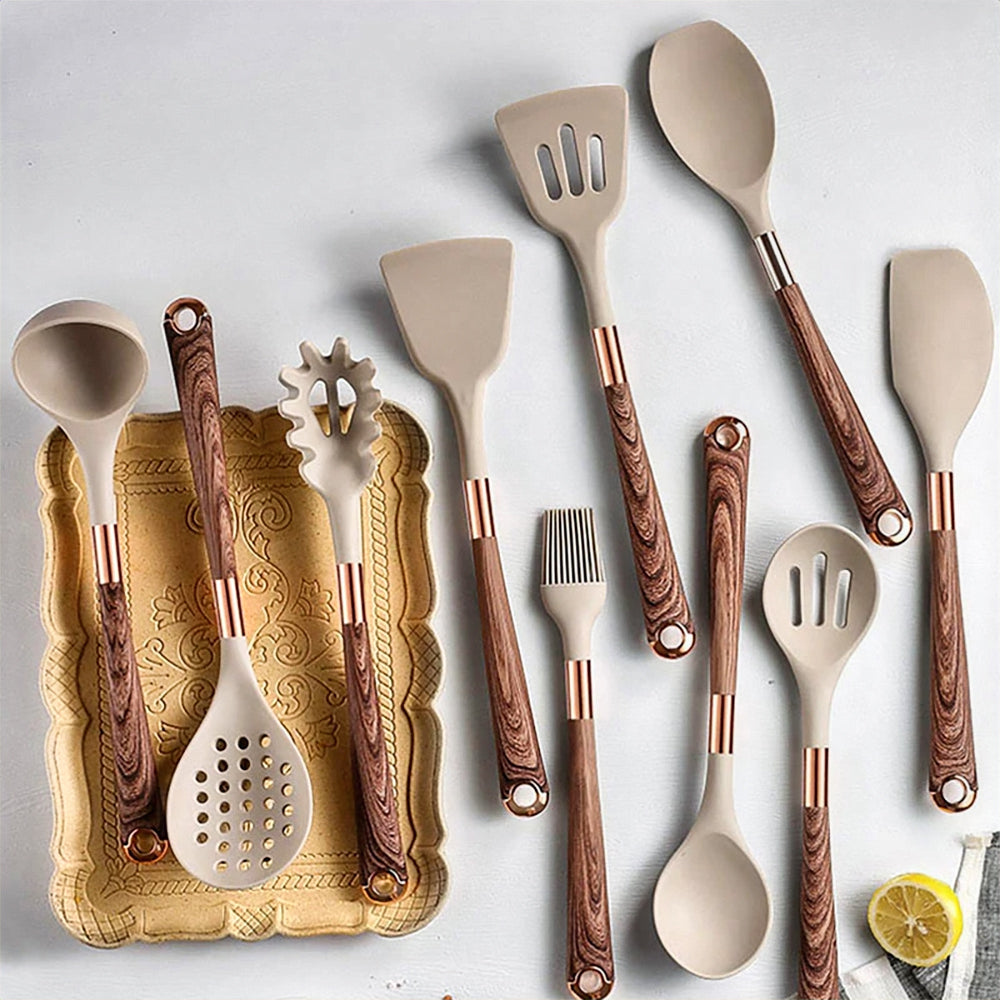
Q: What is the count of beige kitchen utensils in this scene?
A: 10